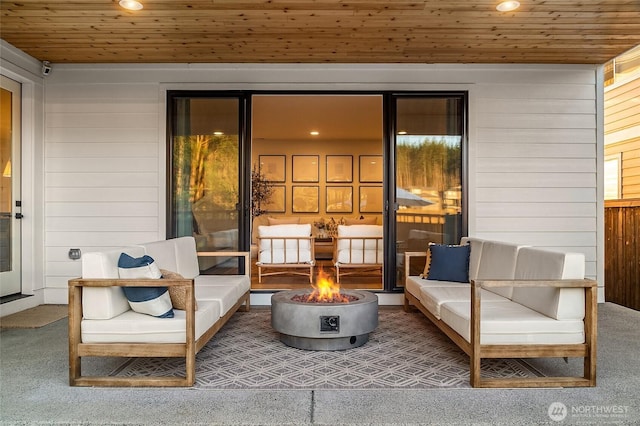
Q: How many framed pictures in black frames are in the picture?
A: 8